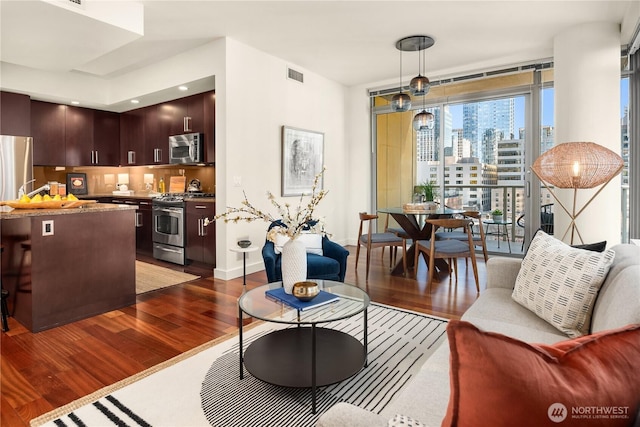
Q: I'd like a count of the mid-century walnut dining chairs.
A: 4